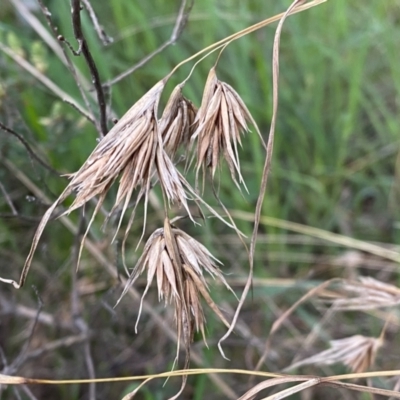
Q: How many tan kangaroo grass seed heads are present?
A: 6